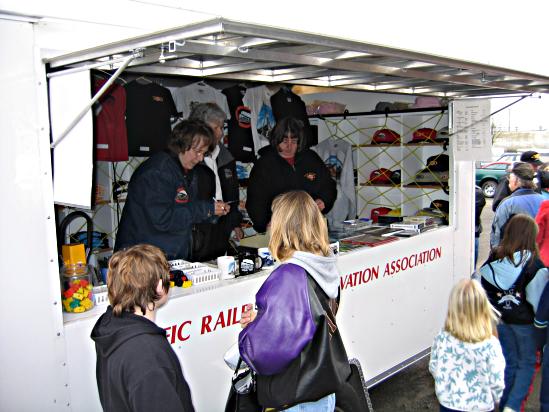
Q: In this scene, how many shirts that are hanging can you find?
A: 7